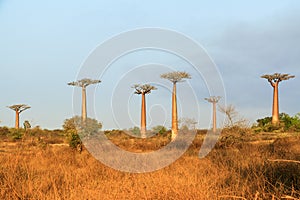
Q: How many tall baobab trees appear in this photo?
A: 6